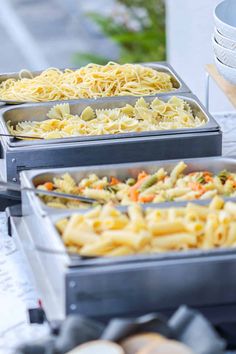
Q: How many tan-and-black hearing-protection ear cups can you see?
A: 0